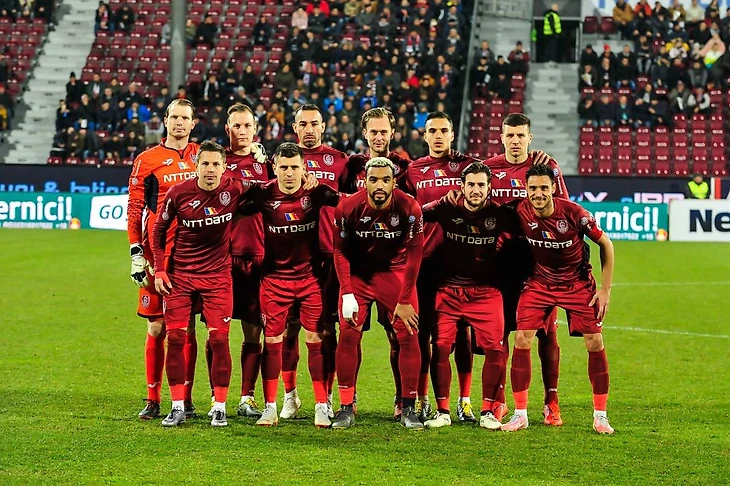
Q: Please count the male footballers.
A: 11